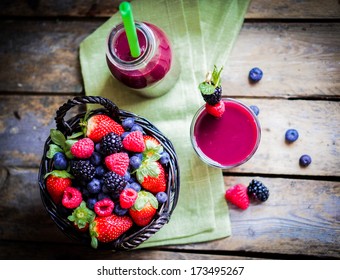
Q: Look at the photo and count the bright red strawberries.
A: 7